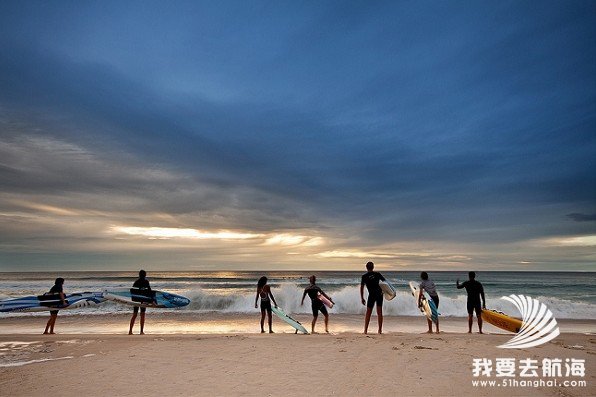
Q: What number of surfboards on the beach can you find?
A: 7